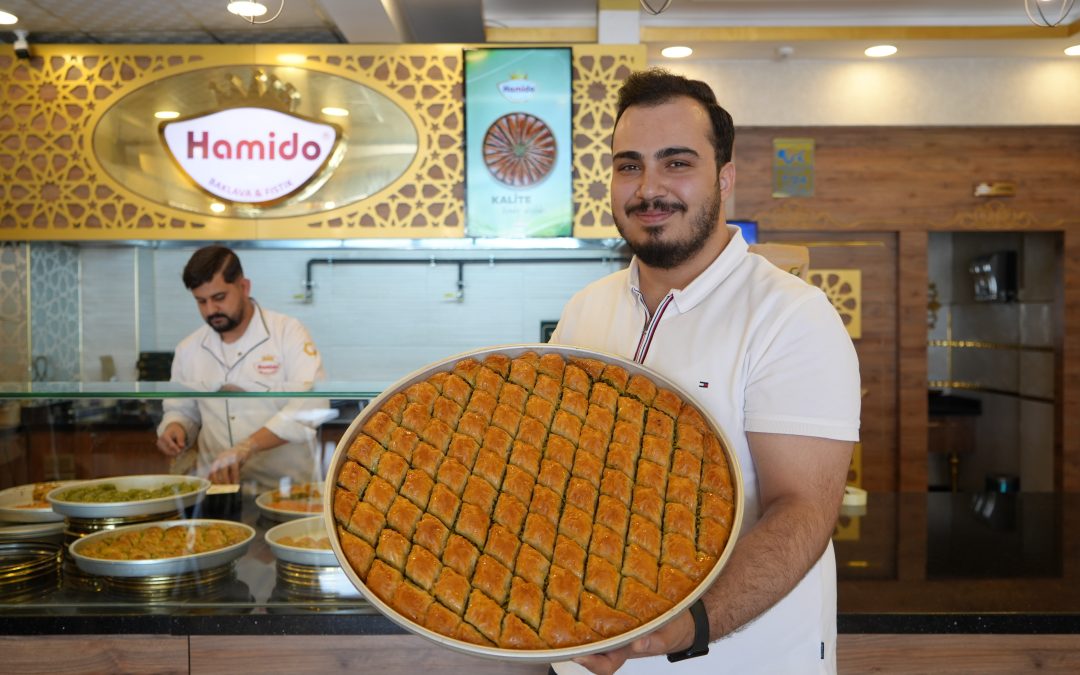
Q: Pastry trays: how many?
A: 6